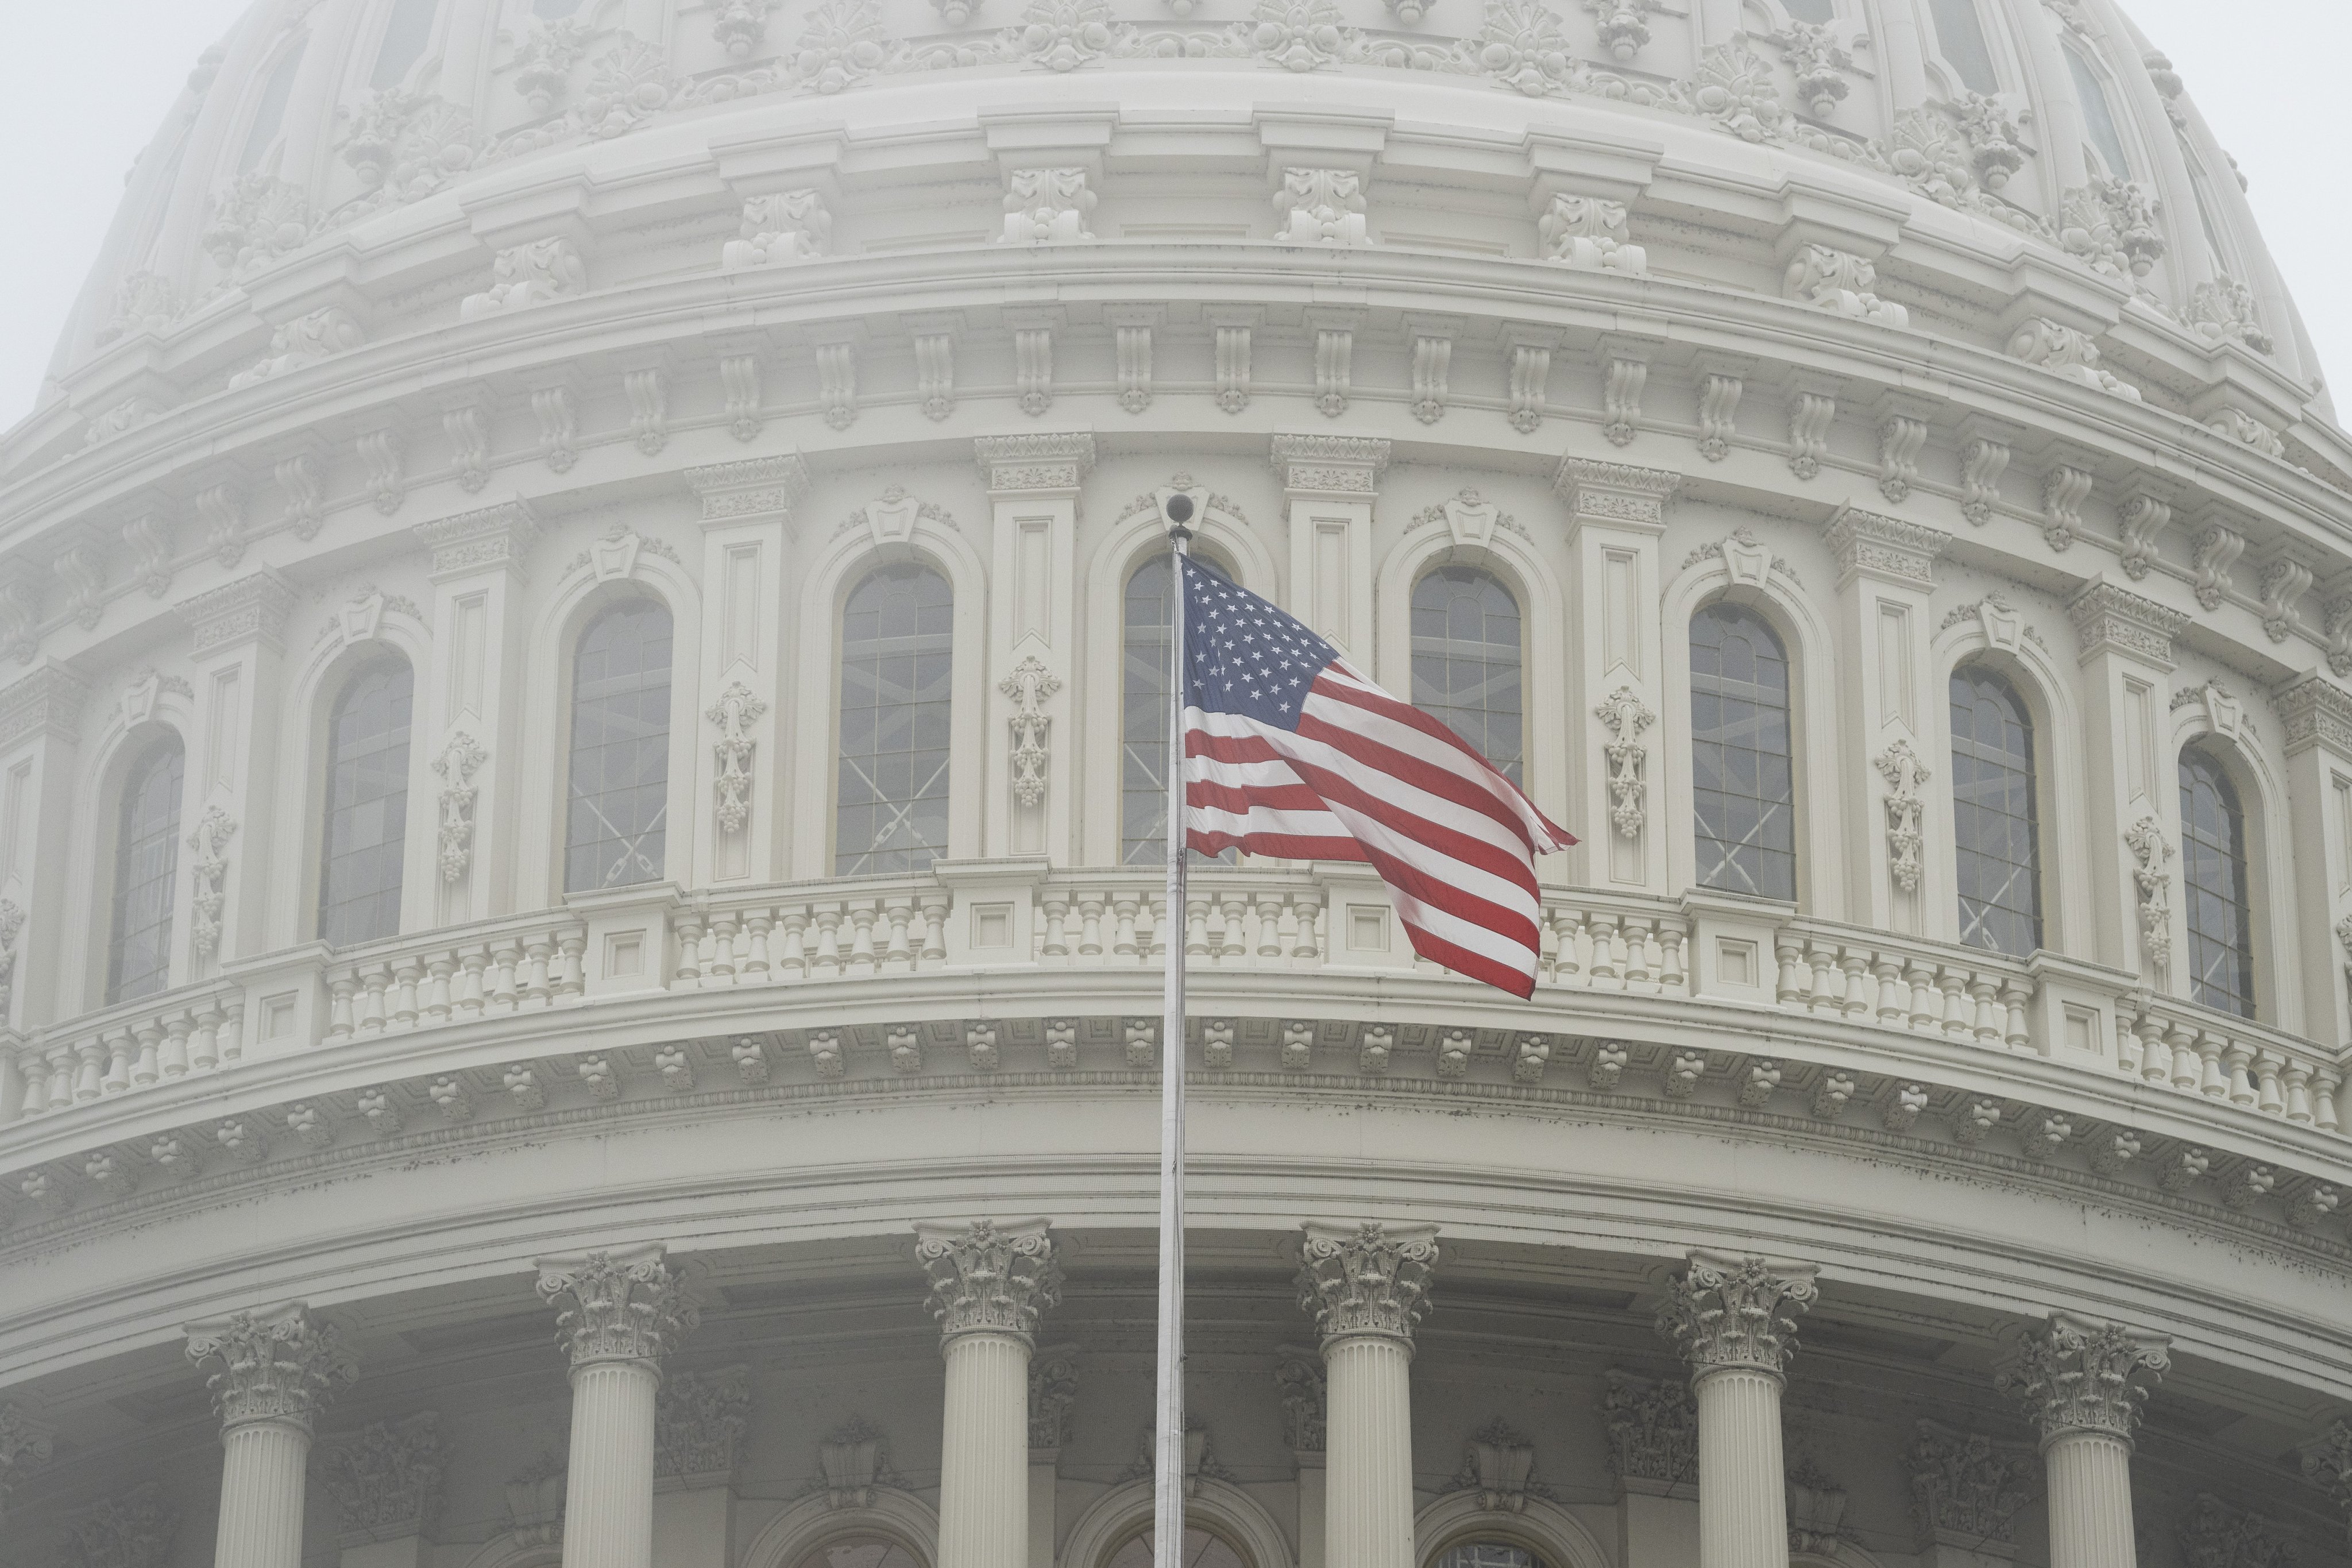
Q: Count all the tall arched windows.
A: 9